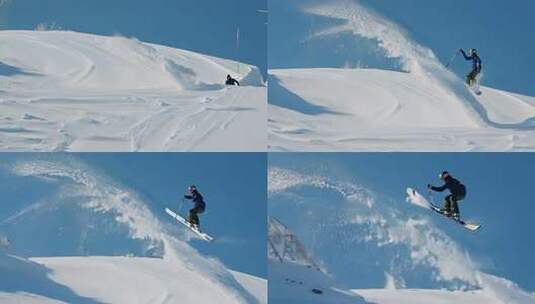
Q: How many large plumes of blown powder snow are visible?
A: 3